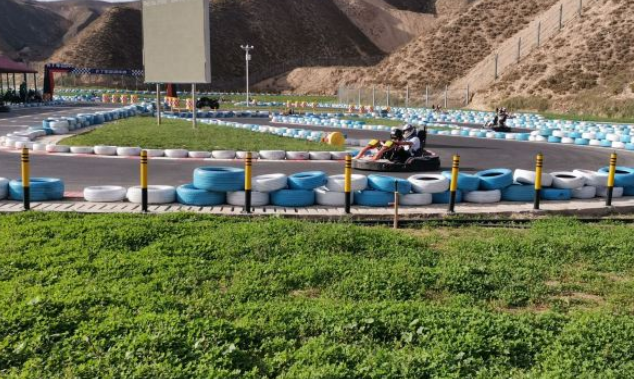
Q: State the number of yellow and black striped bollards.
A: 7